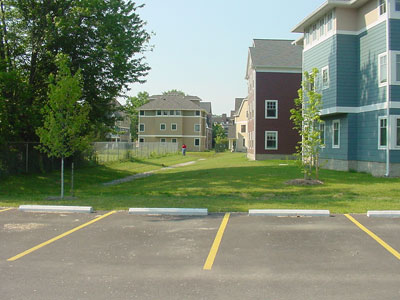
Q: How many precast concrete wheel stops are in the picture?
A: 4